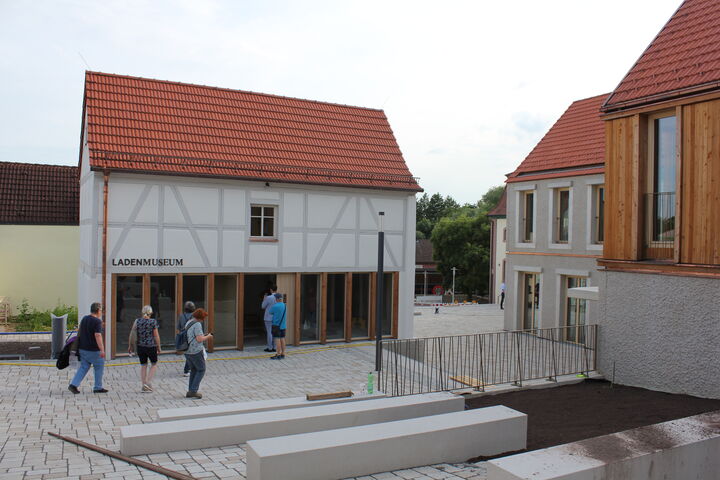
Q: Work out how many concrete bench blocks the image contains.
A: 4